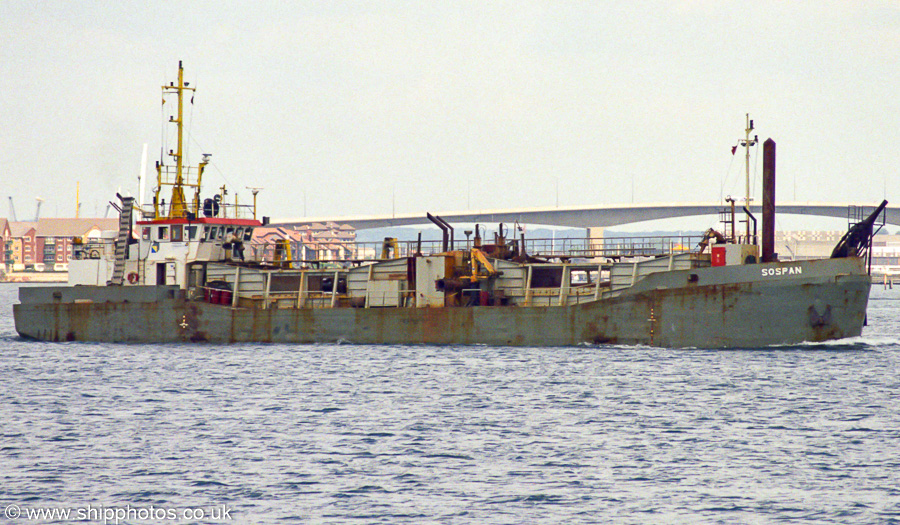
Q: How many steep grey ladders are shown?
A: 1